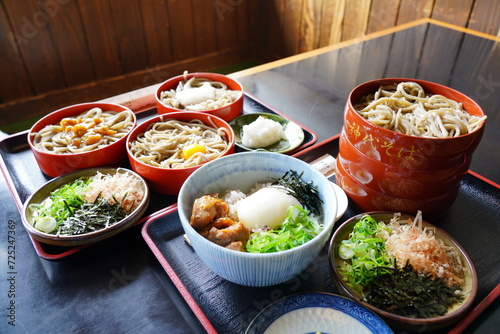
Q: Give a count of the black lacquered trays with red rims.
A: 2